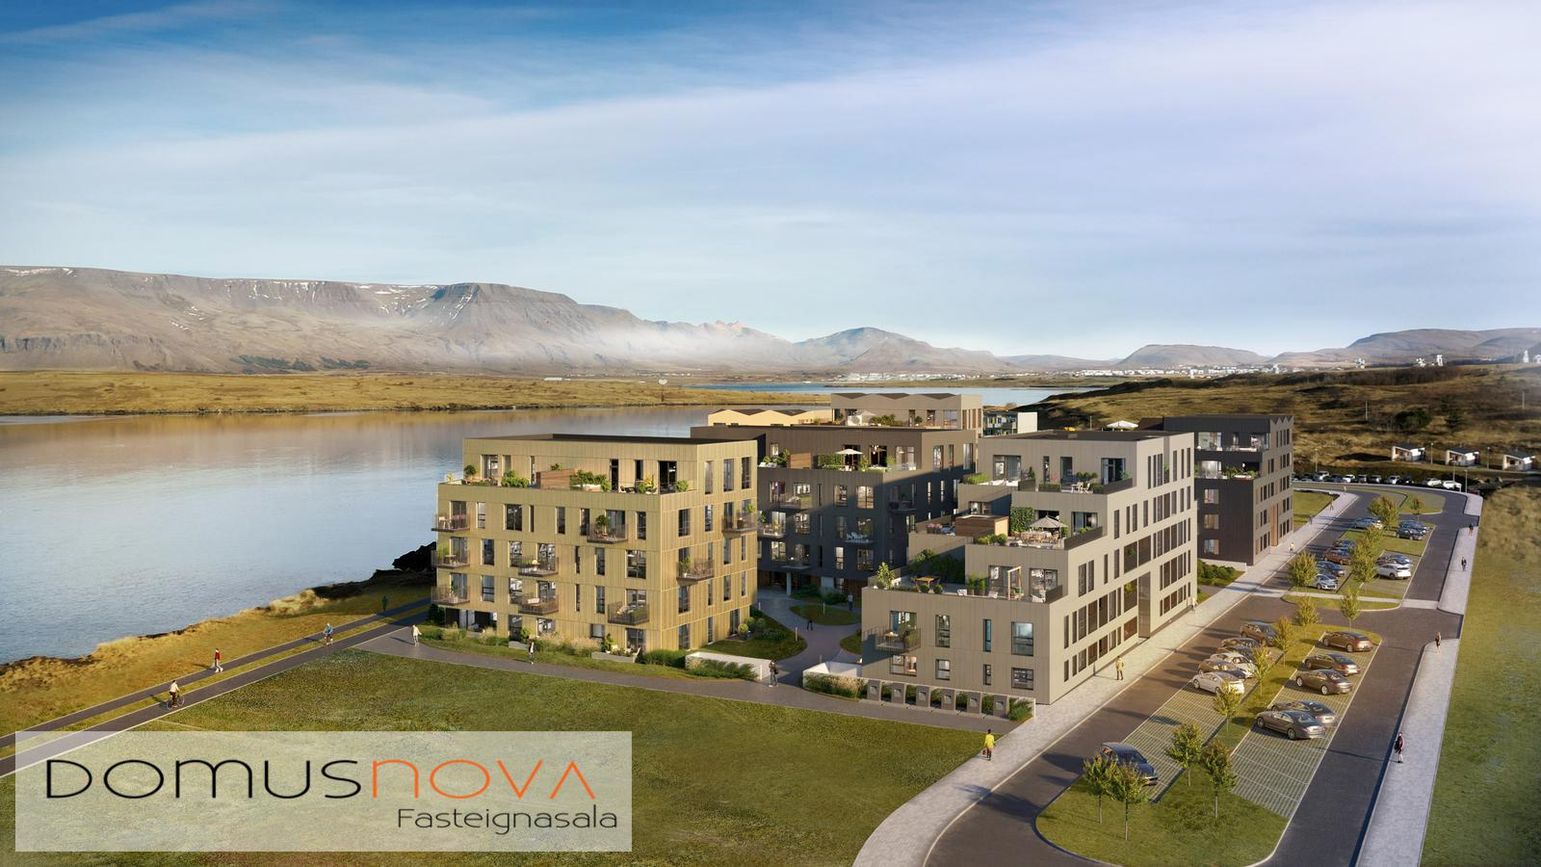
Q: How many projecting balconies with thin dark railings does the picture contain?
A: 15